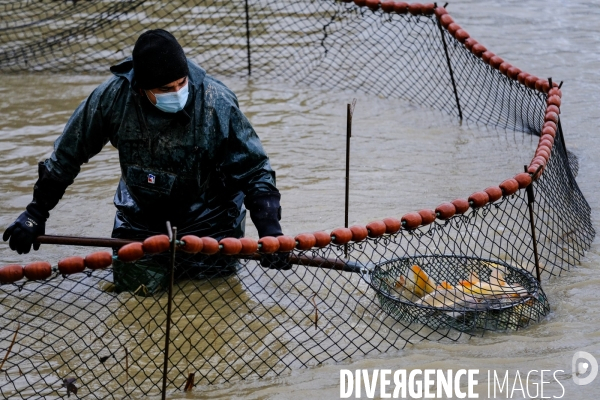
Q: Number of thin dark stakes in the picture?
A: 6